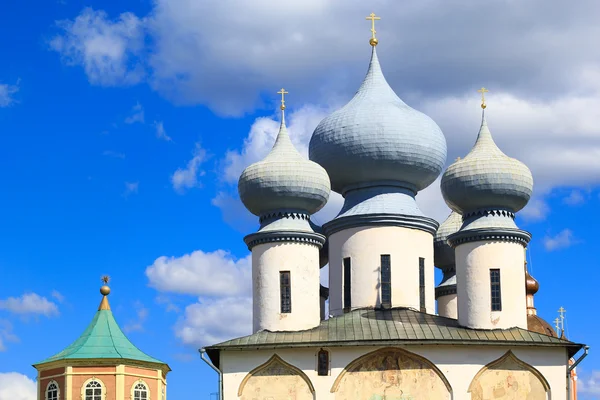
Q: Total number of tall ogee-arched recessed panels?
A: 3